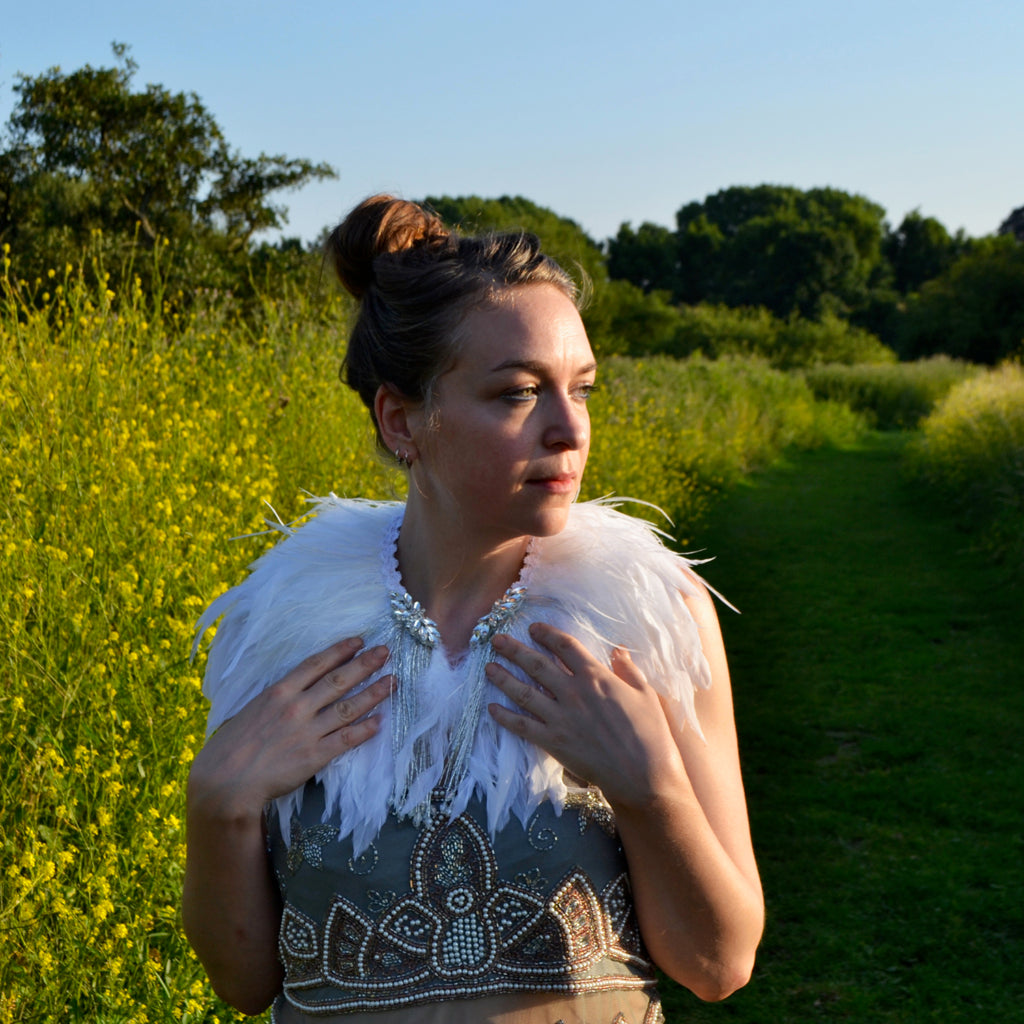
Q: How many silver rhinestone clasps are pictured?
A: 2